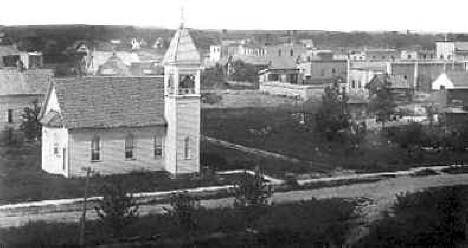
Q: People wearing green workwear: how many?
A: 0